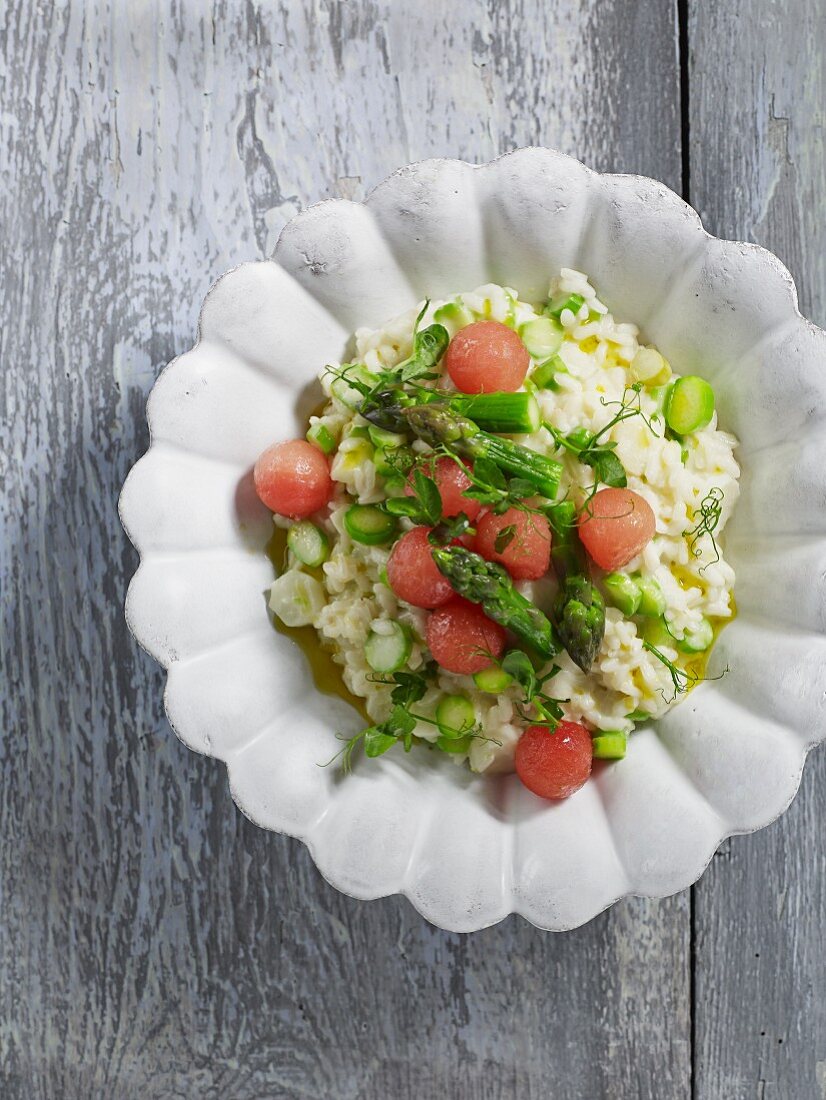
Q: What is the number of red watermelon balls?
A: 8